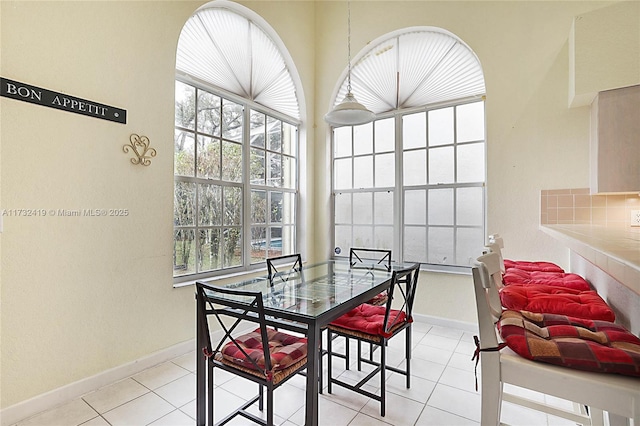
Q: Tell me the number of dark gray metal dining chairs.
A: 4